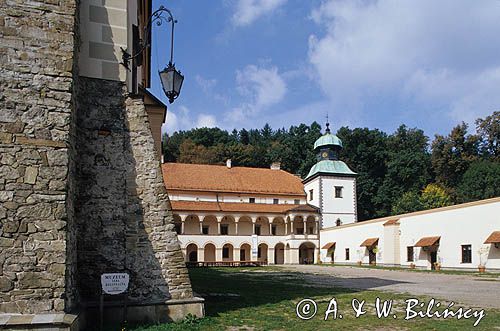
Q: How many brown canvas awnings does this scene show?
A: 4